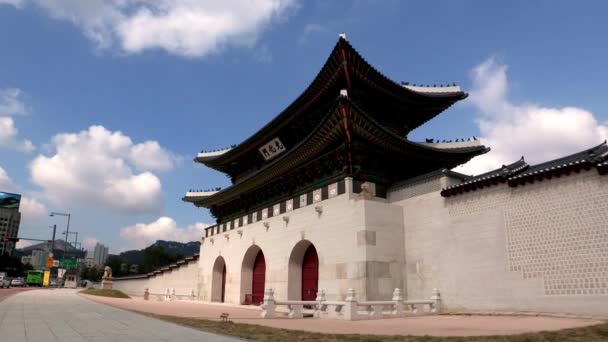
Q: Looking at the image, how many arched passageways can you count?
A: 3